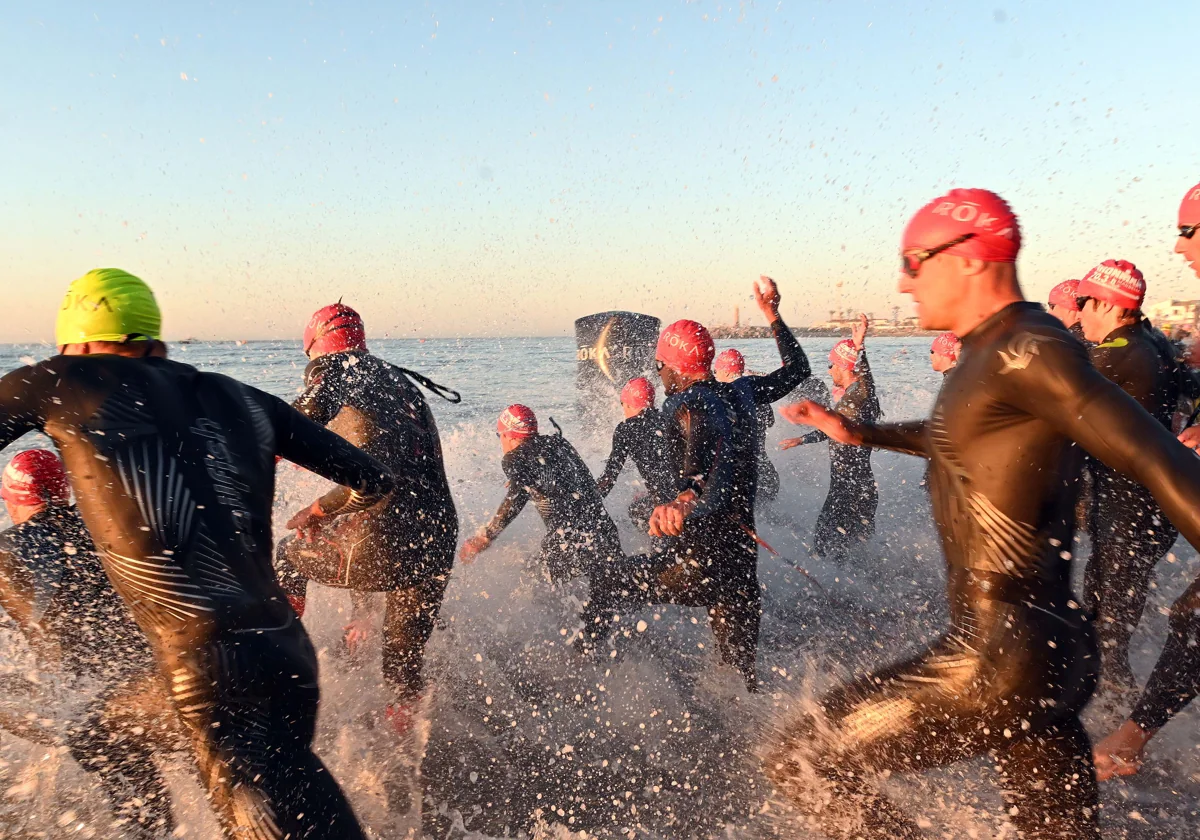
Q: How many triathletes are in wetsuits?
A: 13